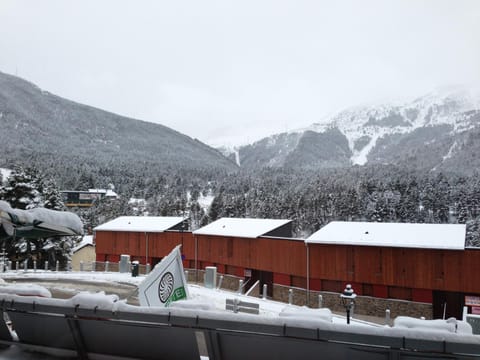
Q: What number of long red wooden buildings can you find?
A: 3